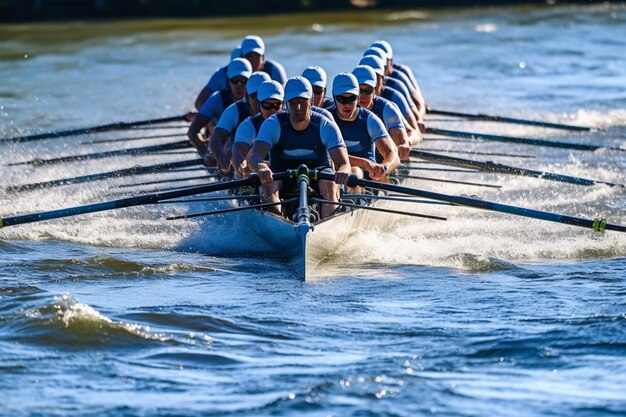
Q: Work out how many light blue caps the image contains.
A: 12